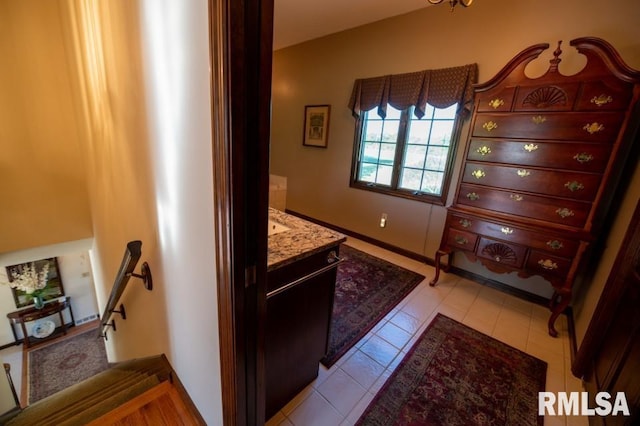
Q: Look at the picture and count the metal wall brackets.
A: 4